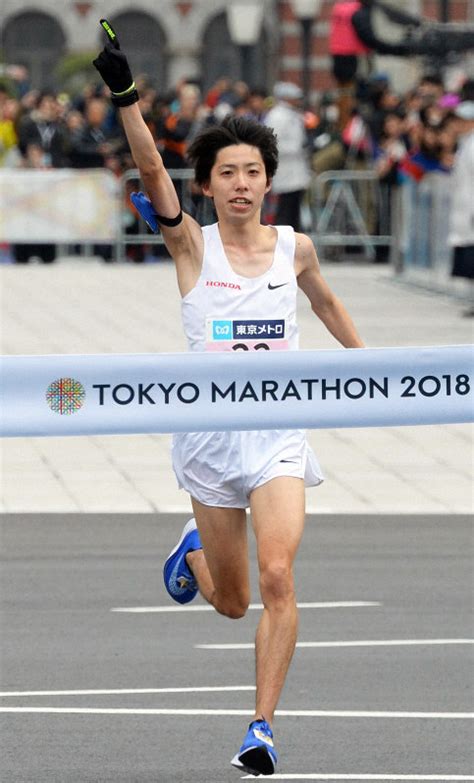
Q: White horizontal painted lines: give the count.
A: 5